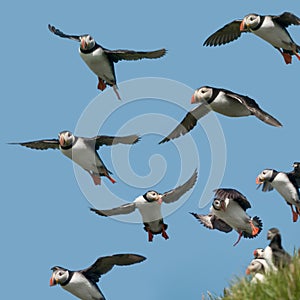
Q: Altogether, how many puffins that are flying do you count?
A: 8